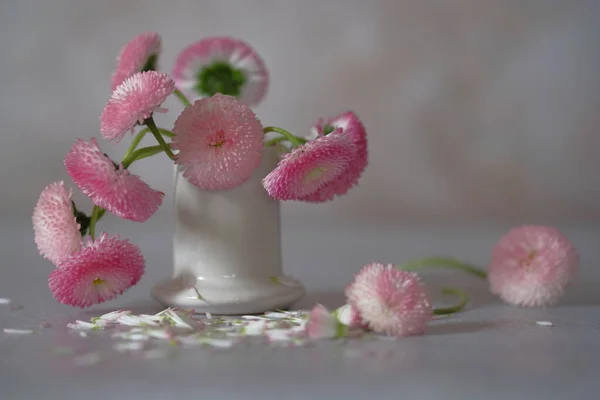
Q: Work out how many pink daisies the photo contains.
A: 11